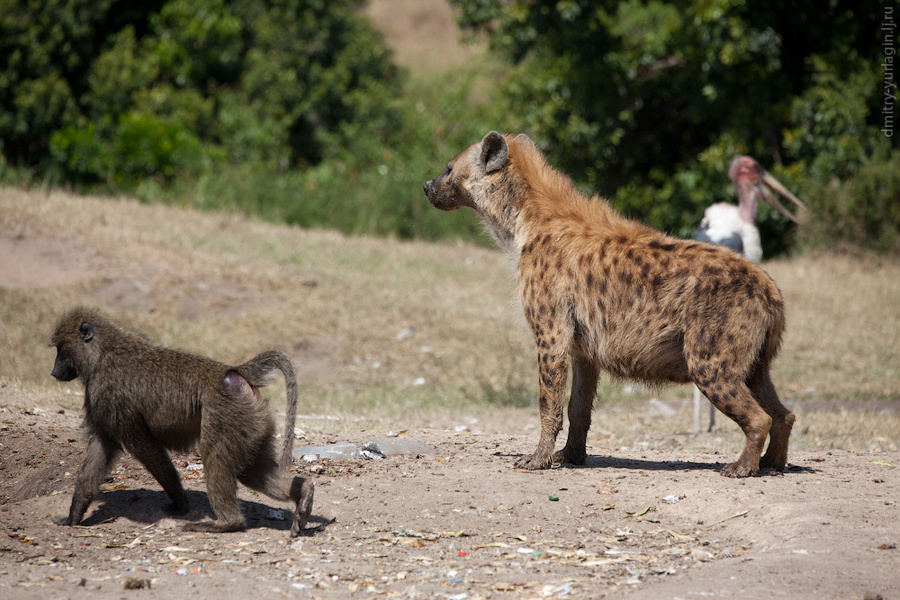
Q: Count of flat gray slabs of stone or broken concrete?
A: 2